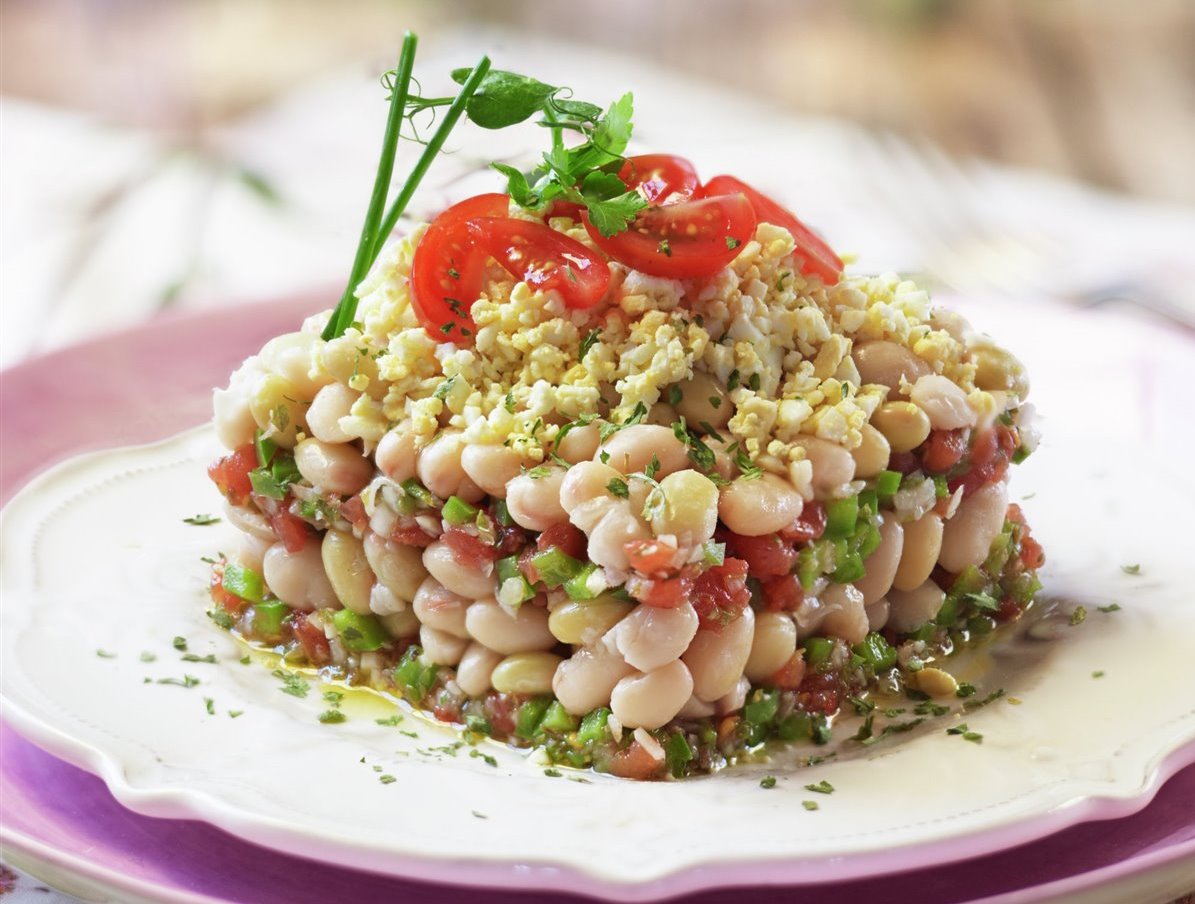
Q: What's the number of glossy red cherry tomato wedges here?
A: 5